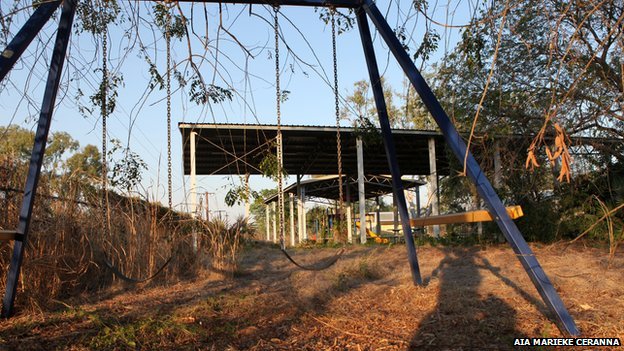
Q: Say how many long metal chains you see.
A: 4